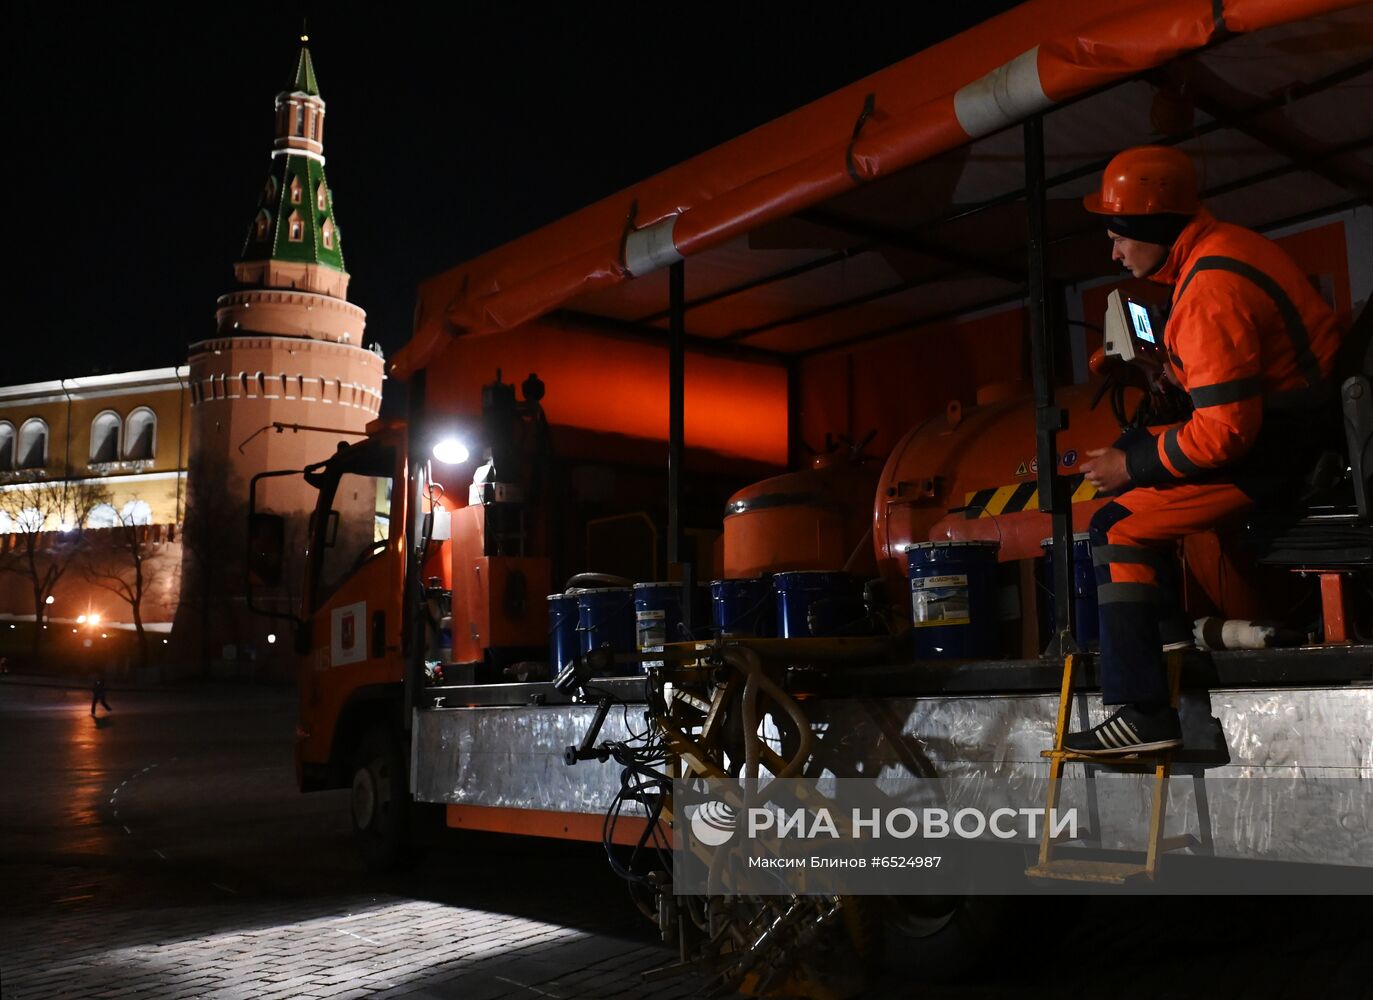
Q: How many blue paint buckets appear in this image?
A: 7